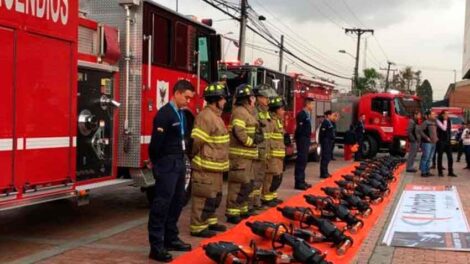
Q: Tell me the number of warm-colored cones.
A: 0